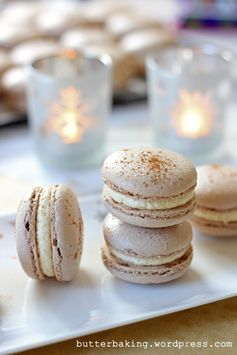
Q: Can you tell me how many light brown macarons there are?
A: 4